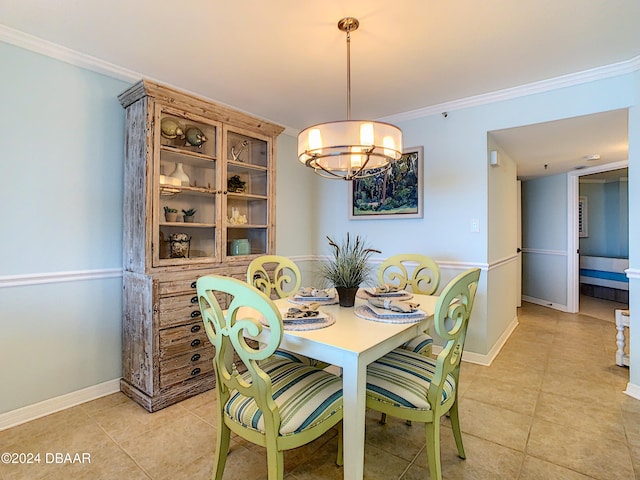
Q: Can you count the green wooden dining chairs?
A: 4